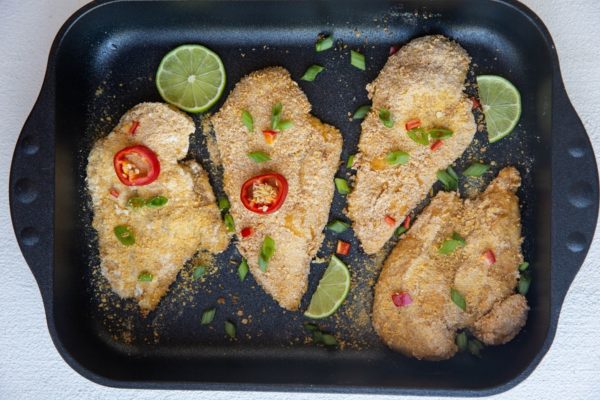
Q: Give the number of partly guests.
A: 0